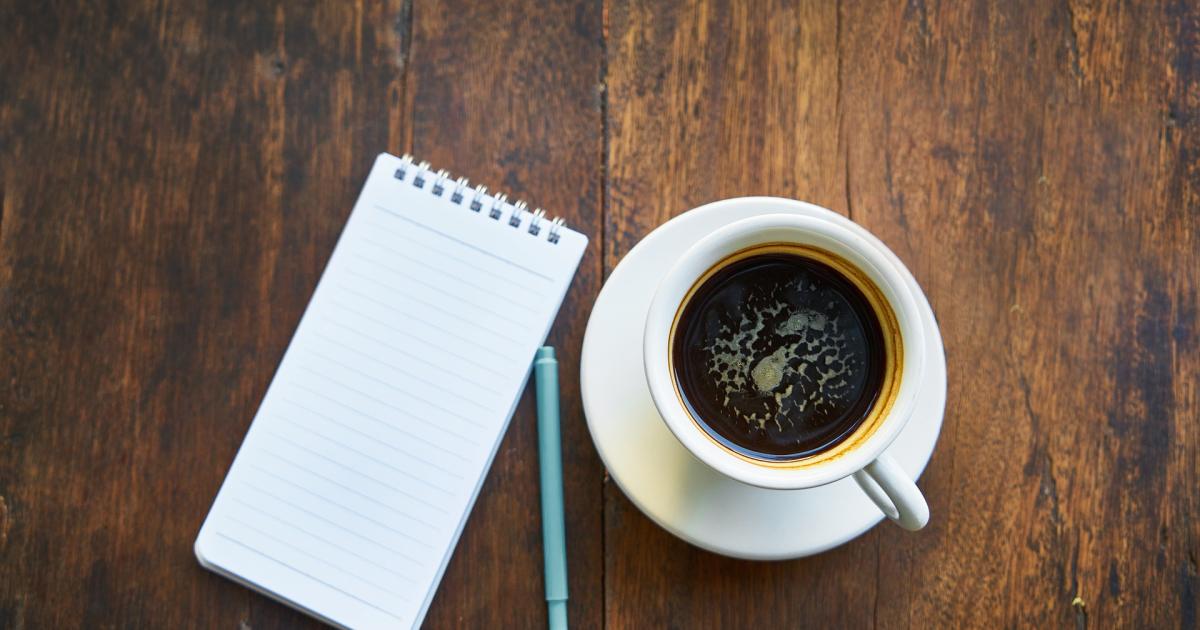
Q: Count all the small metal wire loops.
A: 9